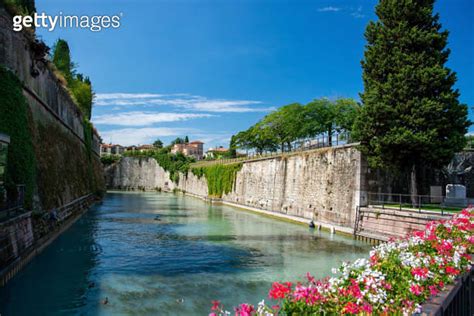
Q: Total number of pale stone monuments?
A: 2